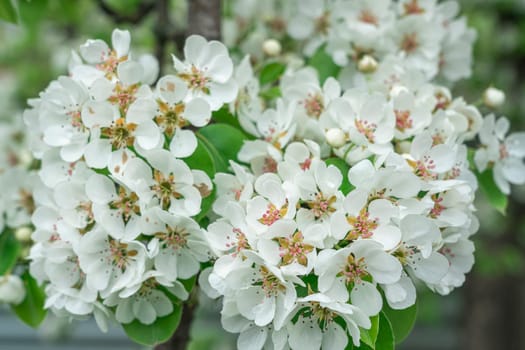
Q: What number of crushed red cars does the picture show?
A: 0